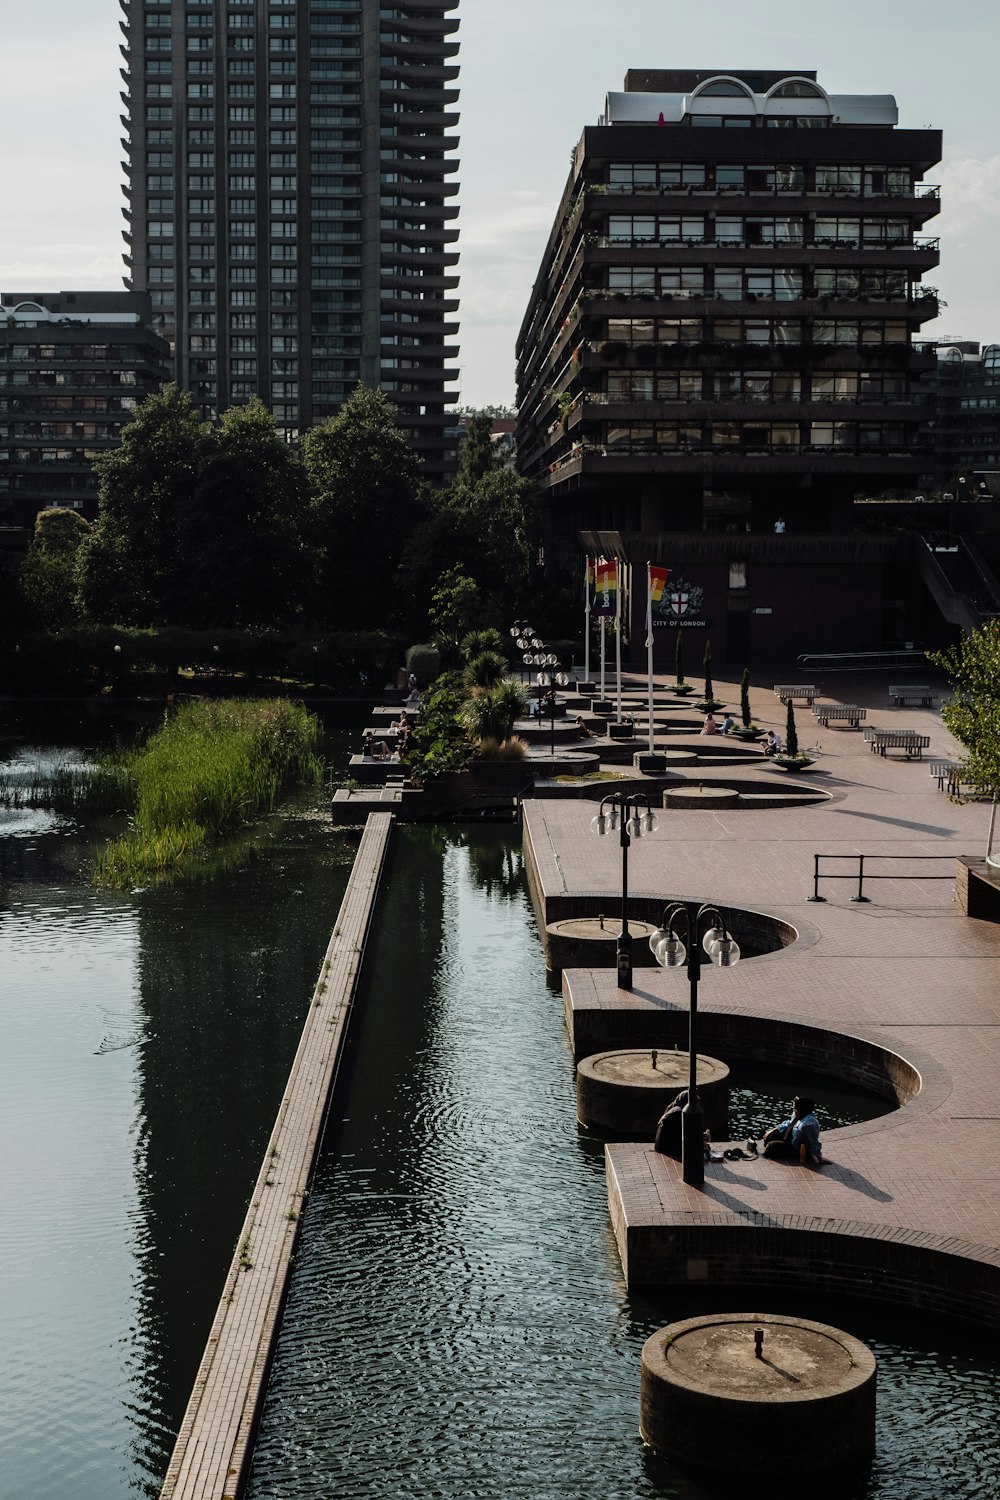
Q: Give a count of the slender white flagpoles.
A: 4